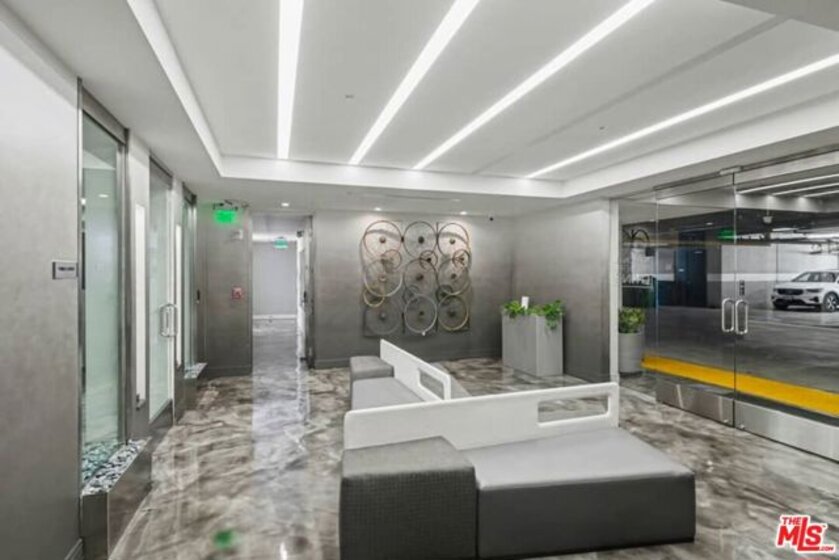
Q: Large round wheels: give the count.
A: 9